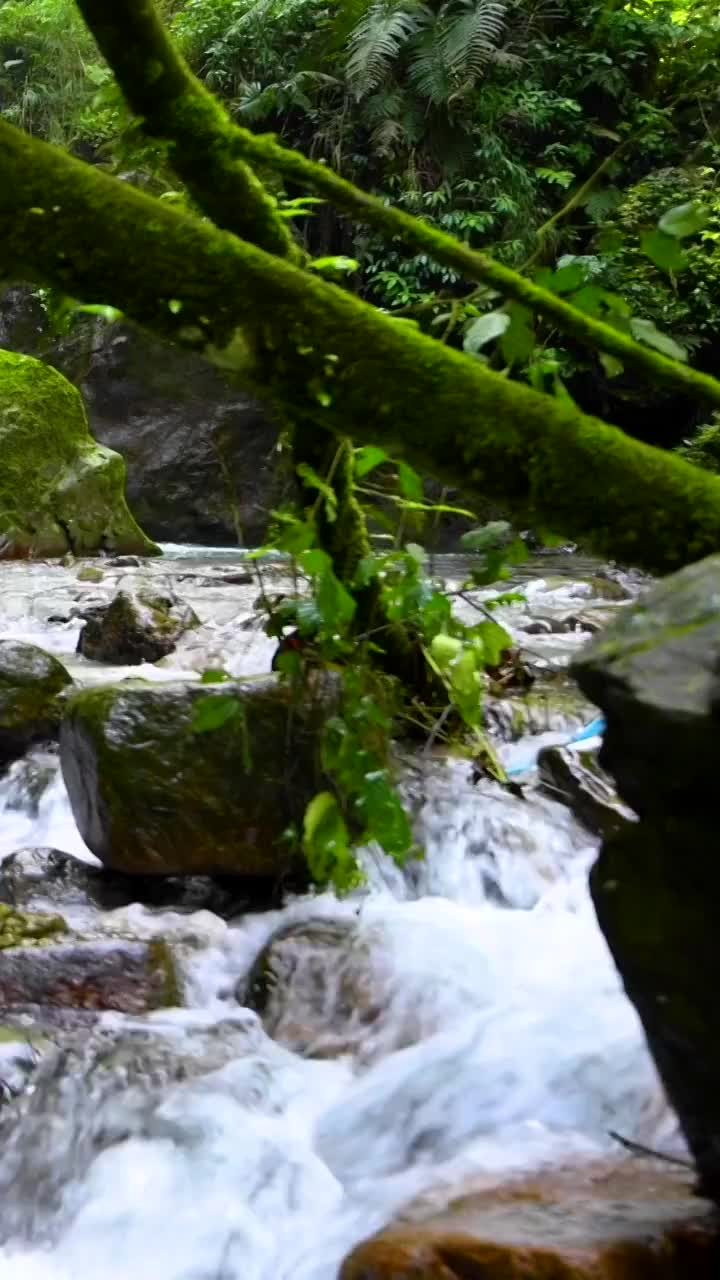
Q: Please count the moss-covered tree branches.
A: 3